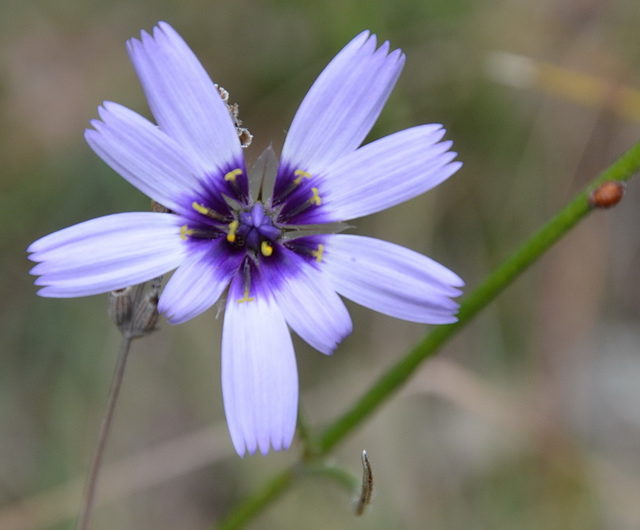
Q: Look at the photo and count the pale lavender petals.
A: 9